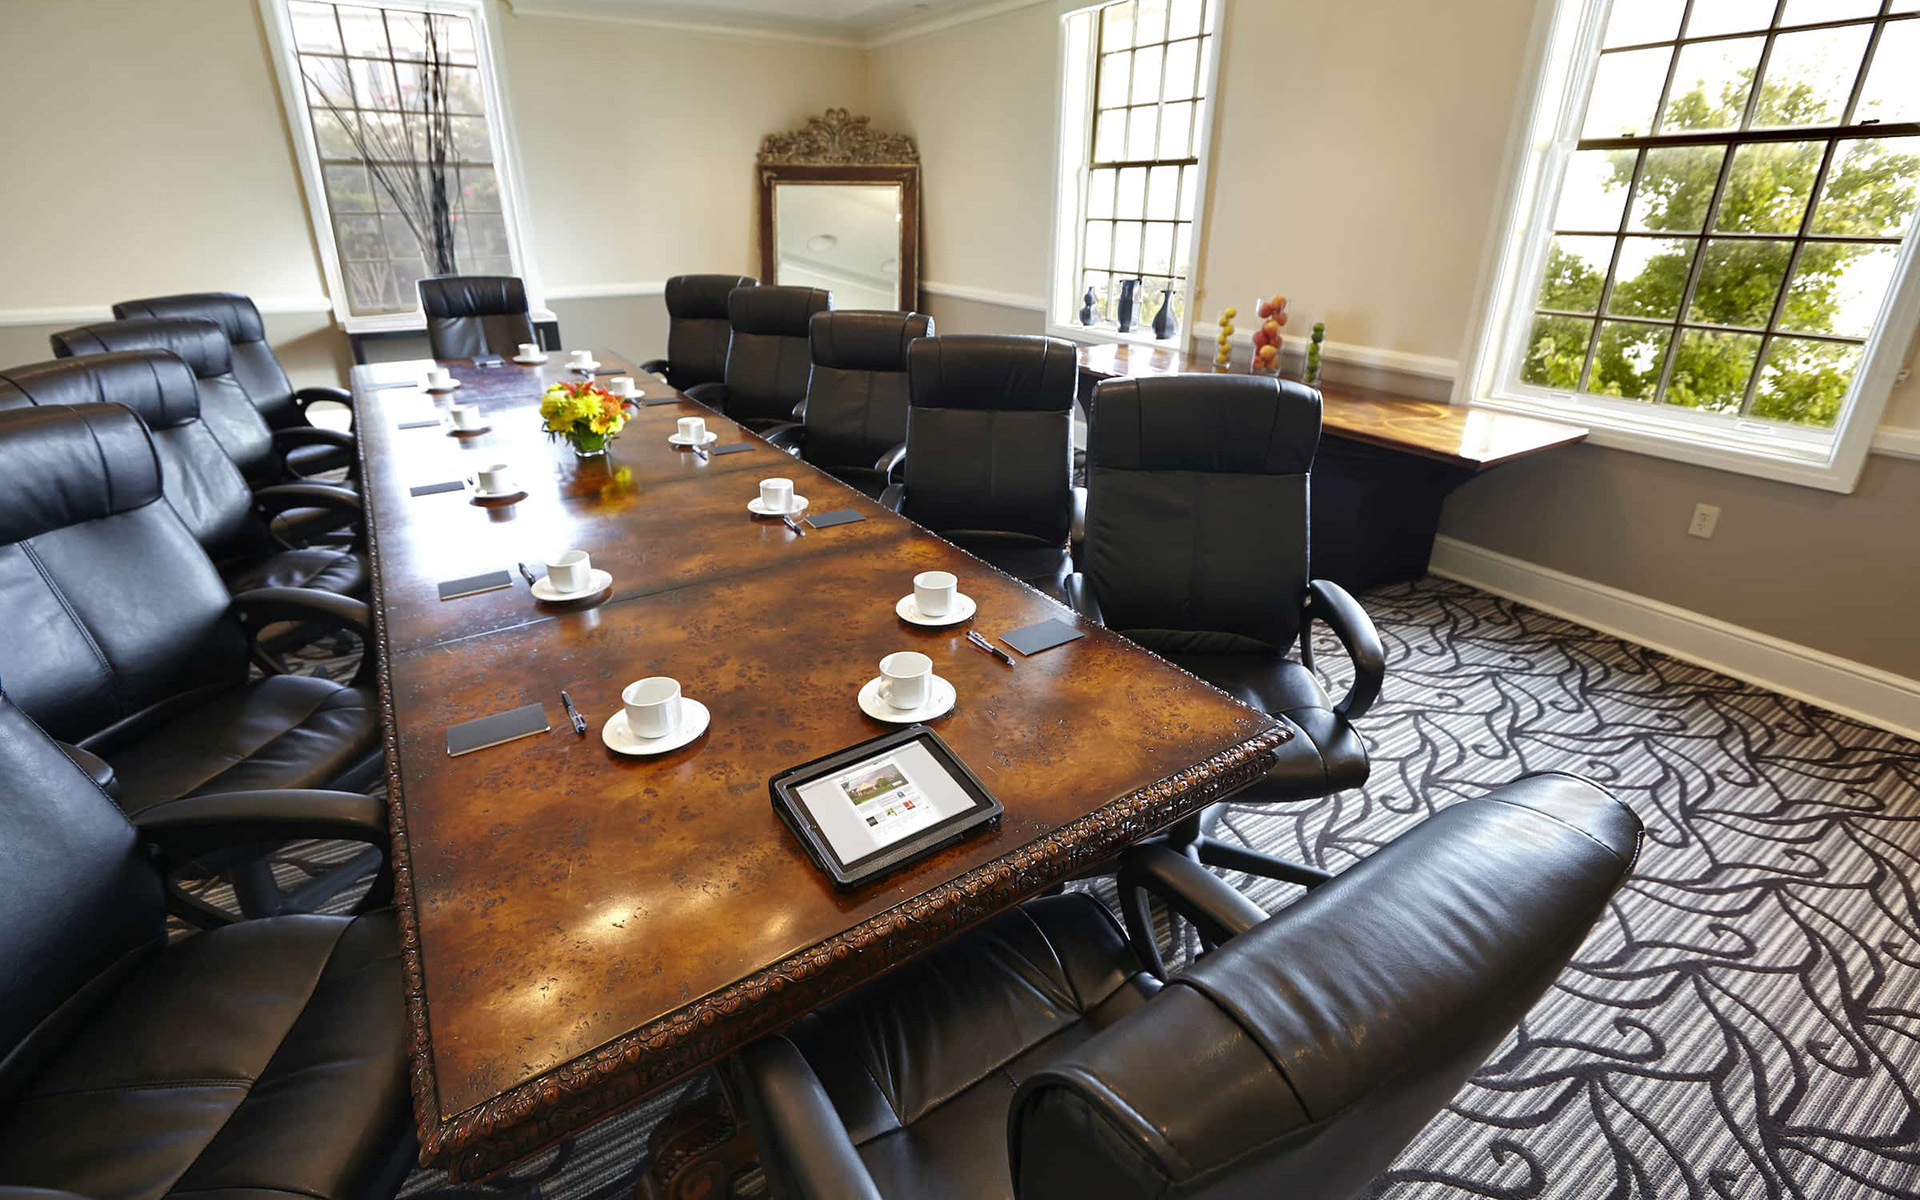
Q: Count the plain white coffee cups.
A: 12